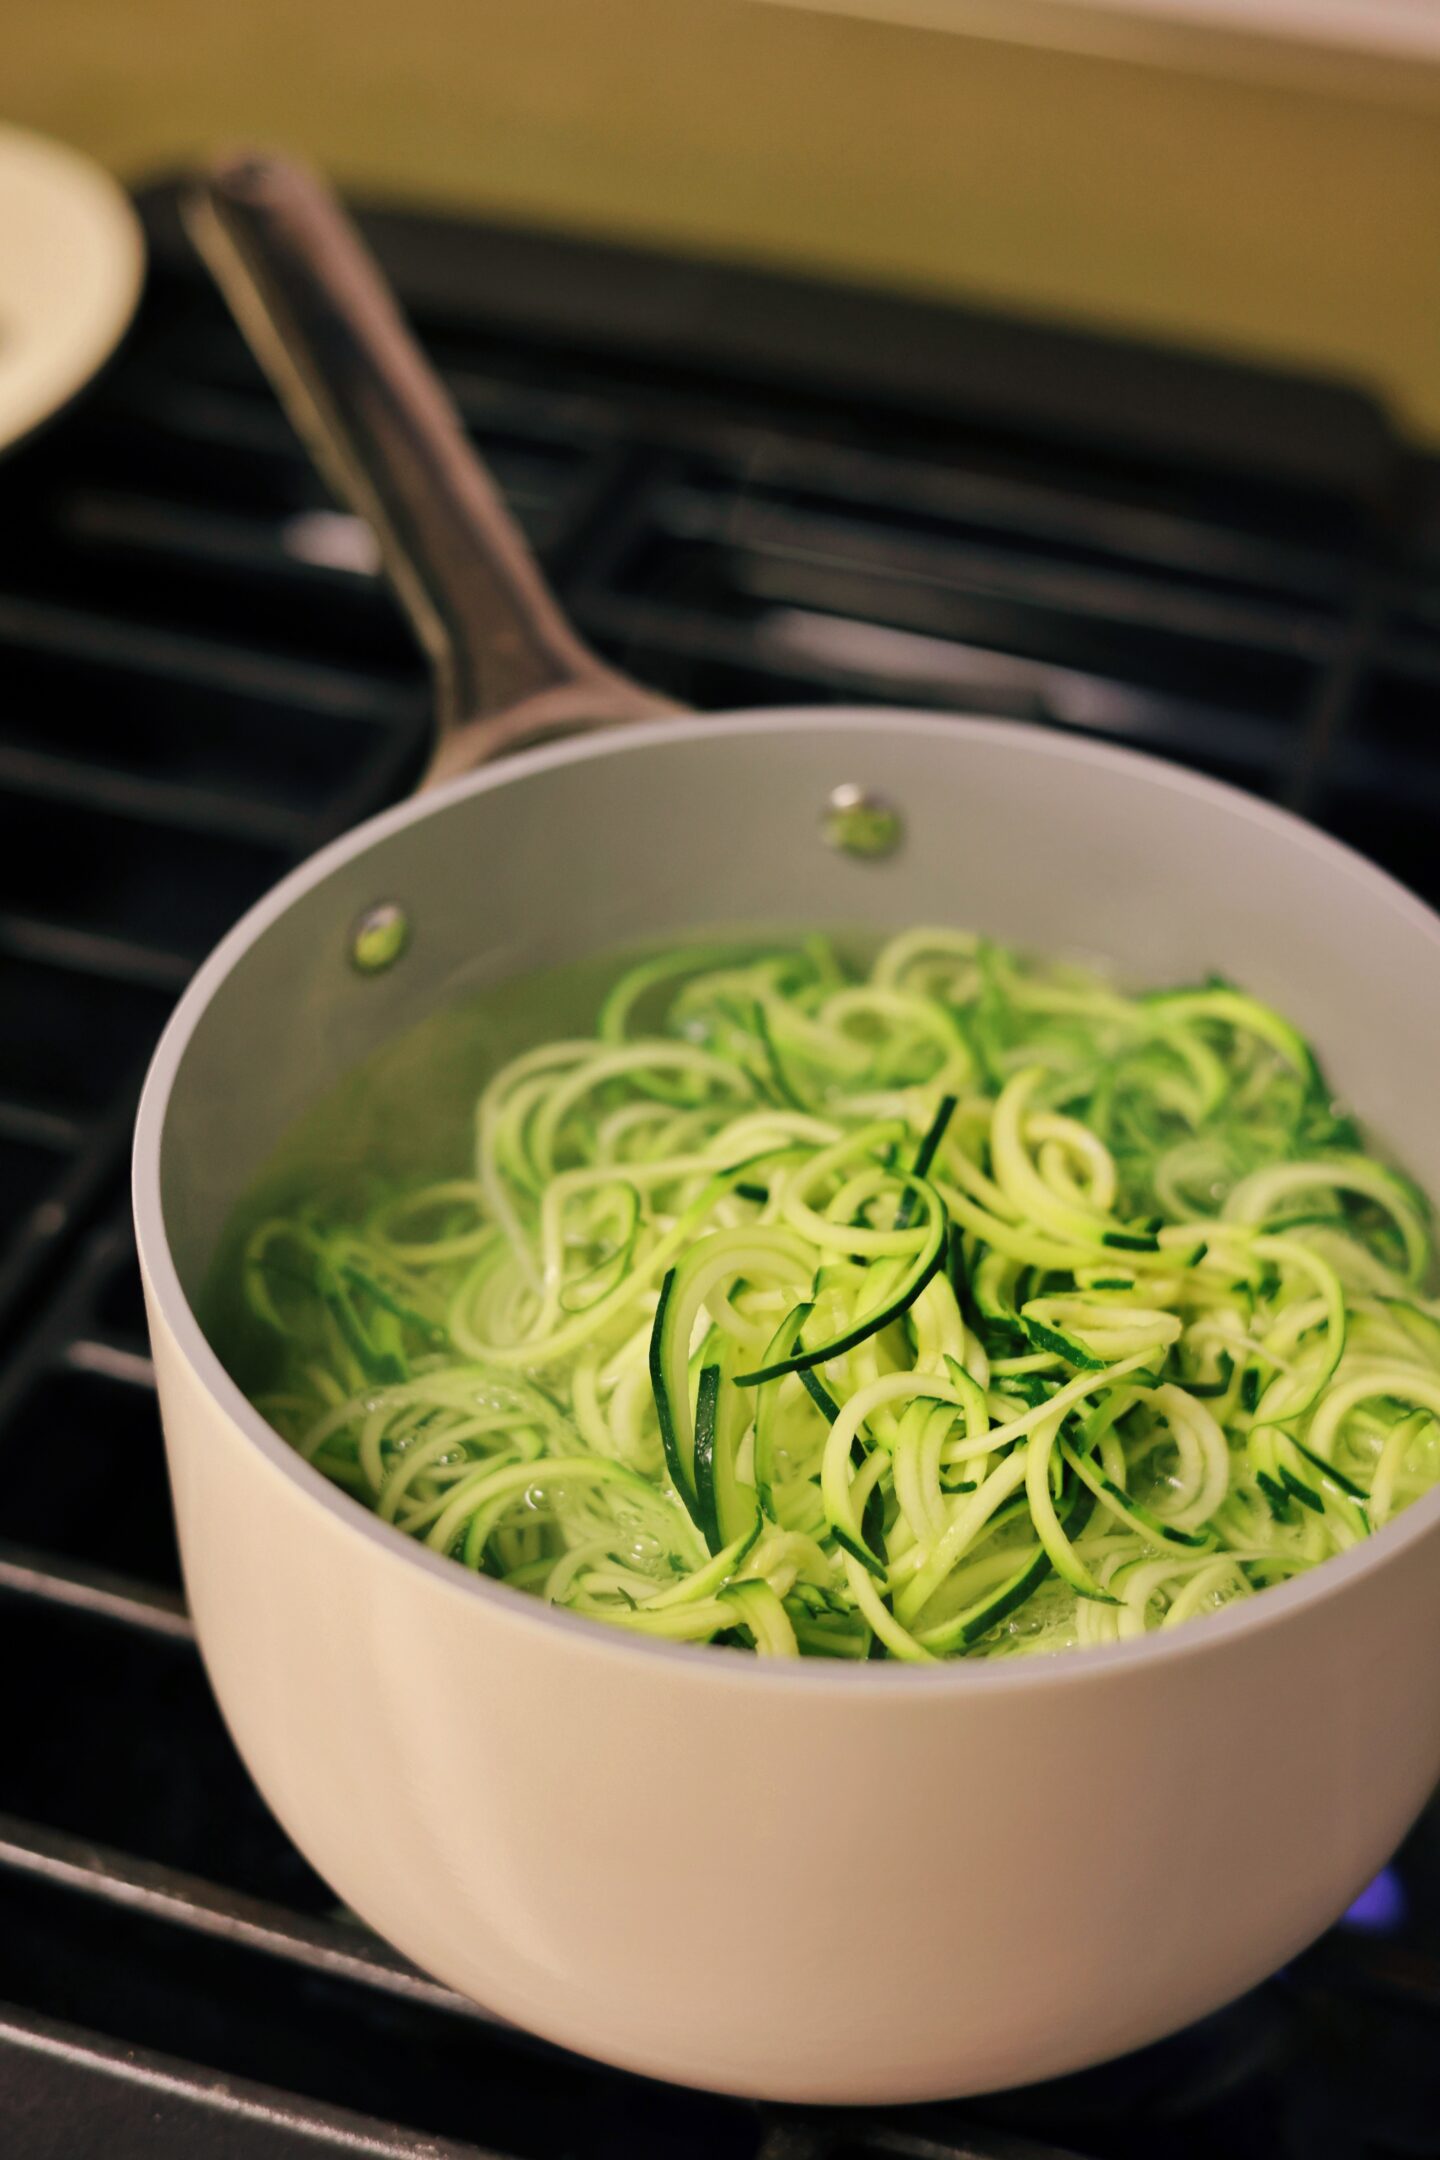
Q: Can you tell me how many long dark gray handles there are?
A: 1